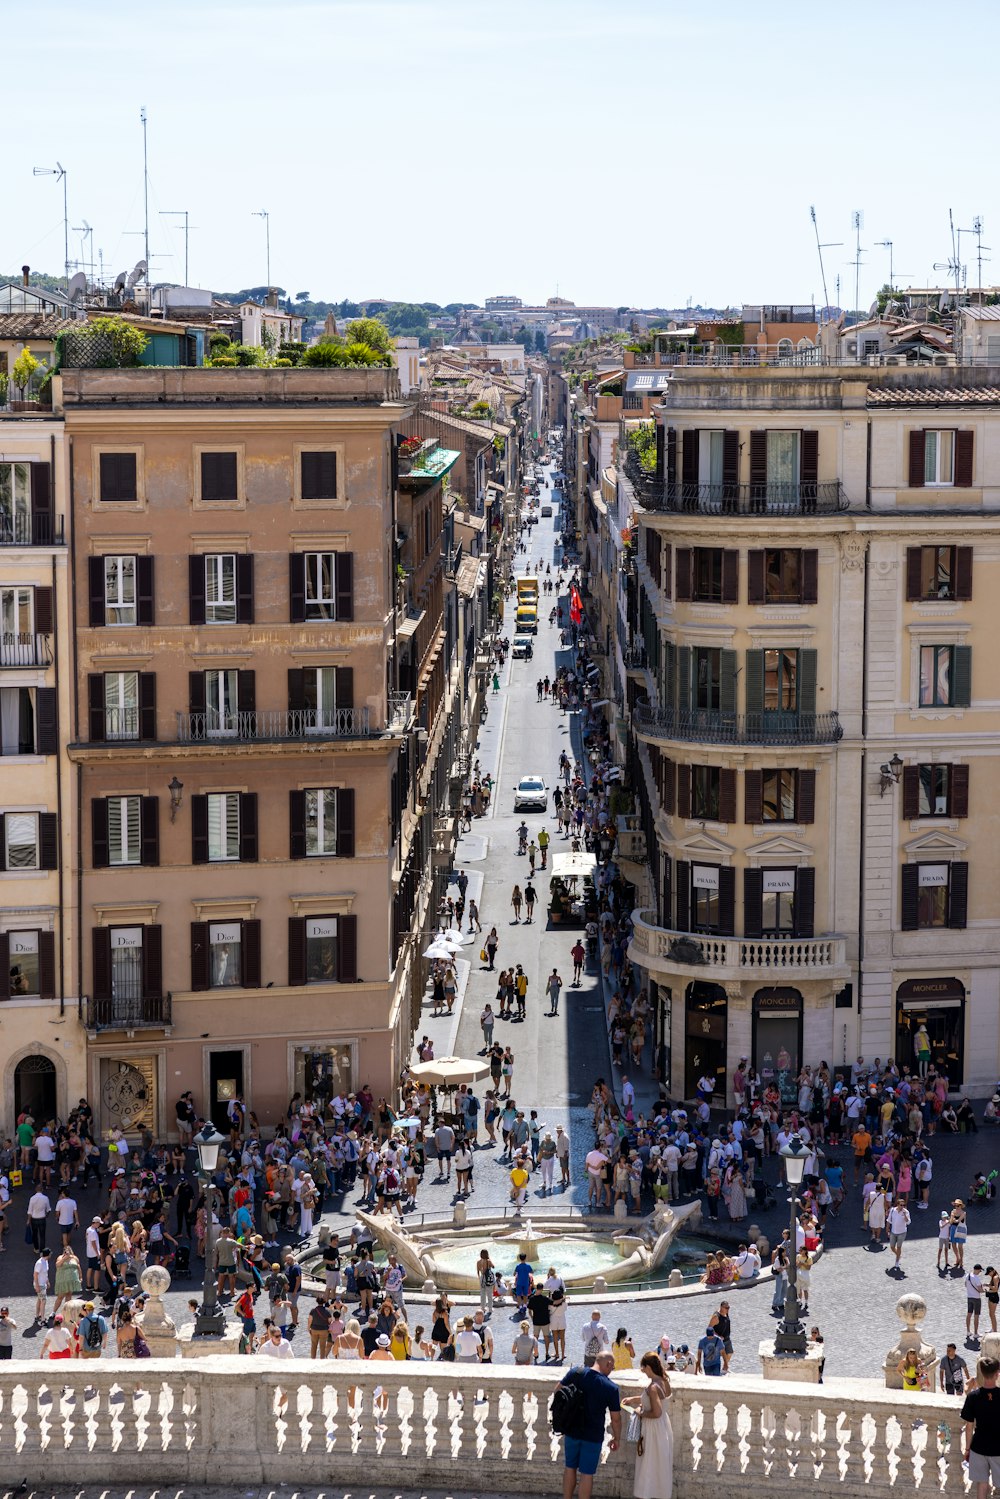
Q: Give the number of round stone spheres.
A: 2